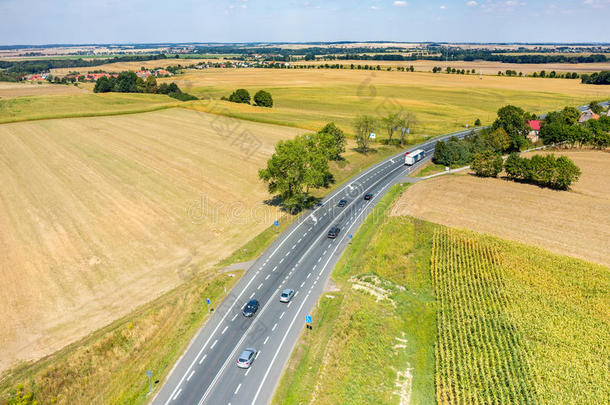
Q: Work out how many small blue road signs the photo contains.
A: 5